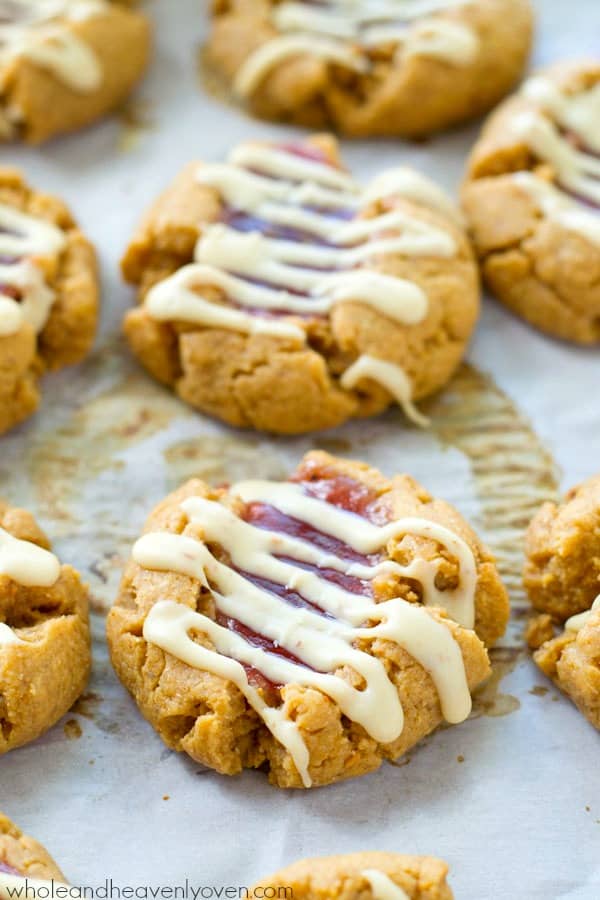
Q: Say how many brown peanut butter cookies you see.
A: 10